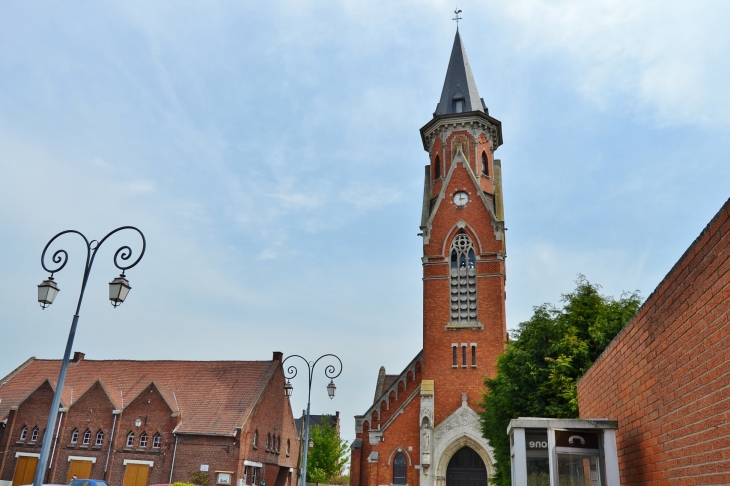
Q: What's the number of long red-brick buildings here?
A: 1